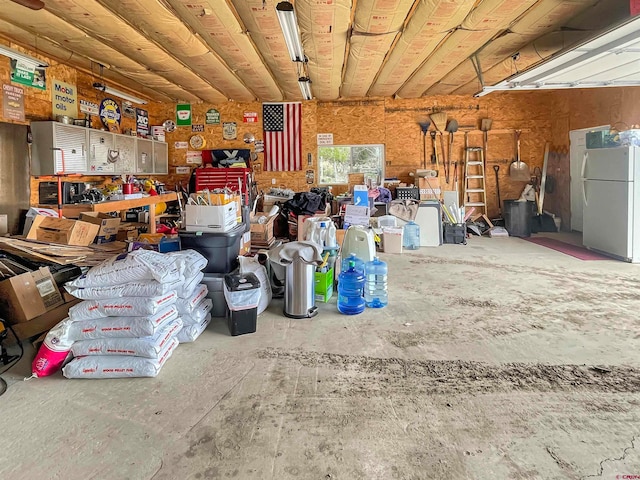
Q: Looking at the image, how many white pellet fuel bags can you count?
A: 11